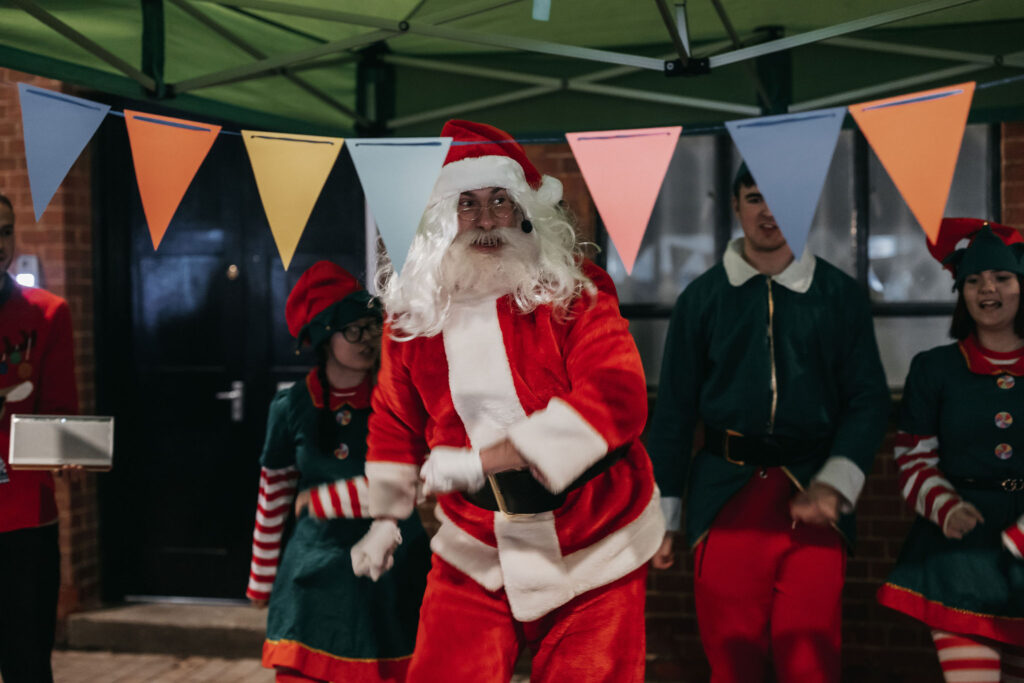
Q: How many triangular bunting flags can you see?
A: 7